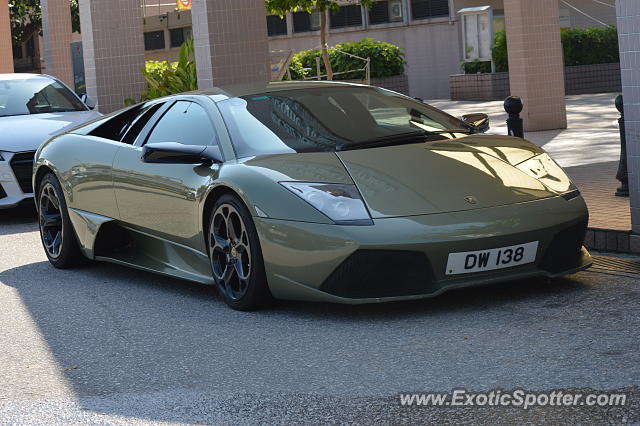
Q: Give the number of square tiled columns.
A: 6